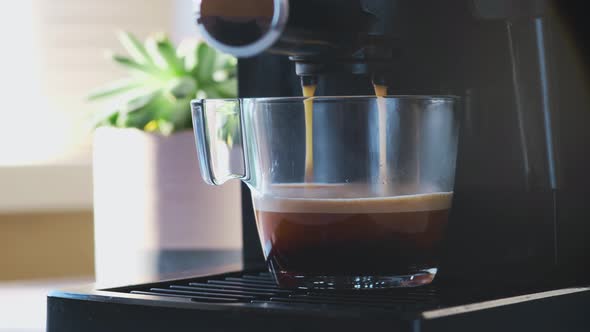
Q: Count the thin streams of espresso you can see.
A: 2